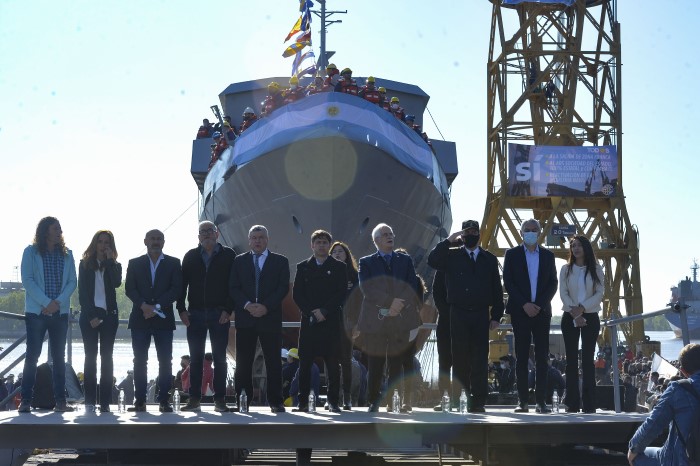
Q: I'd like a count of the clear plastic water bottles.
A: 8